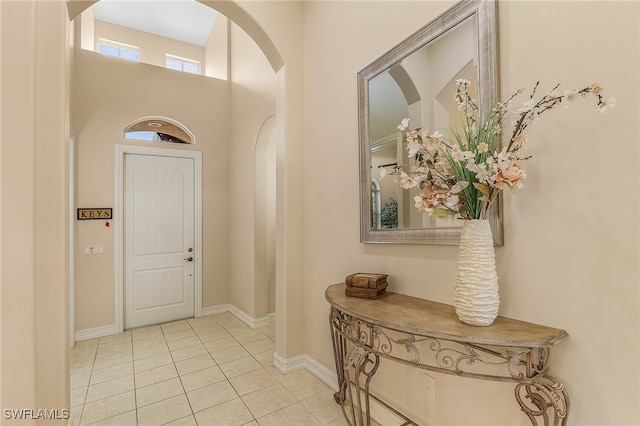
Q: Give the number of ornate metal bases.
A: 1